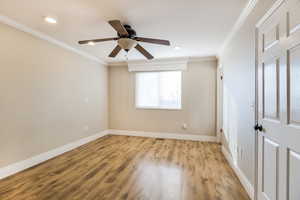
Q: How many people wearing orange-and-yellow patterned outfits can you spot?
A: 0